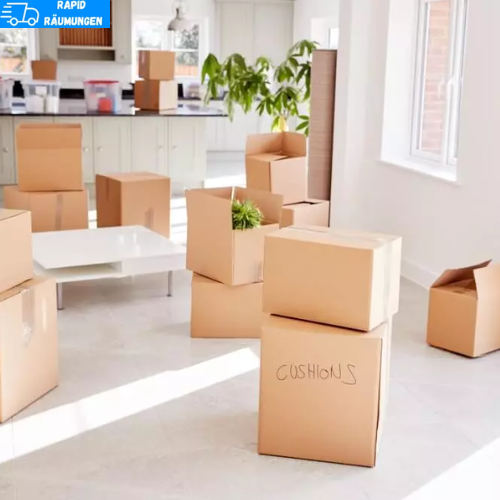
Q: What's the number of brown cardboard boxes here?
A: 15